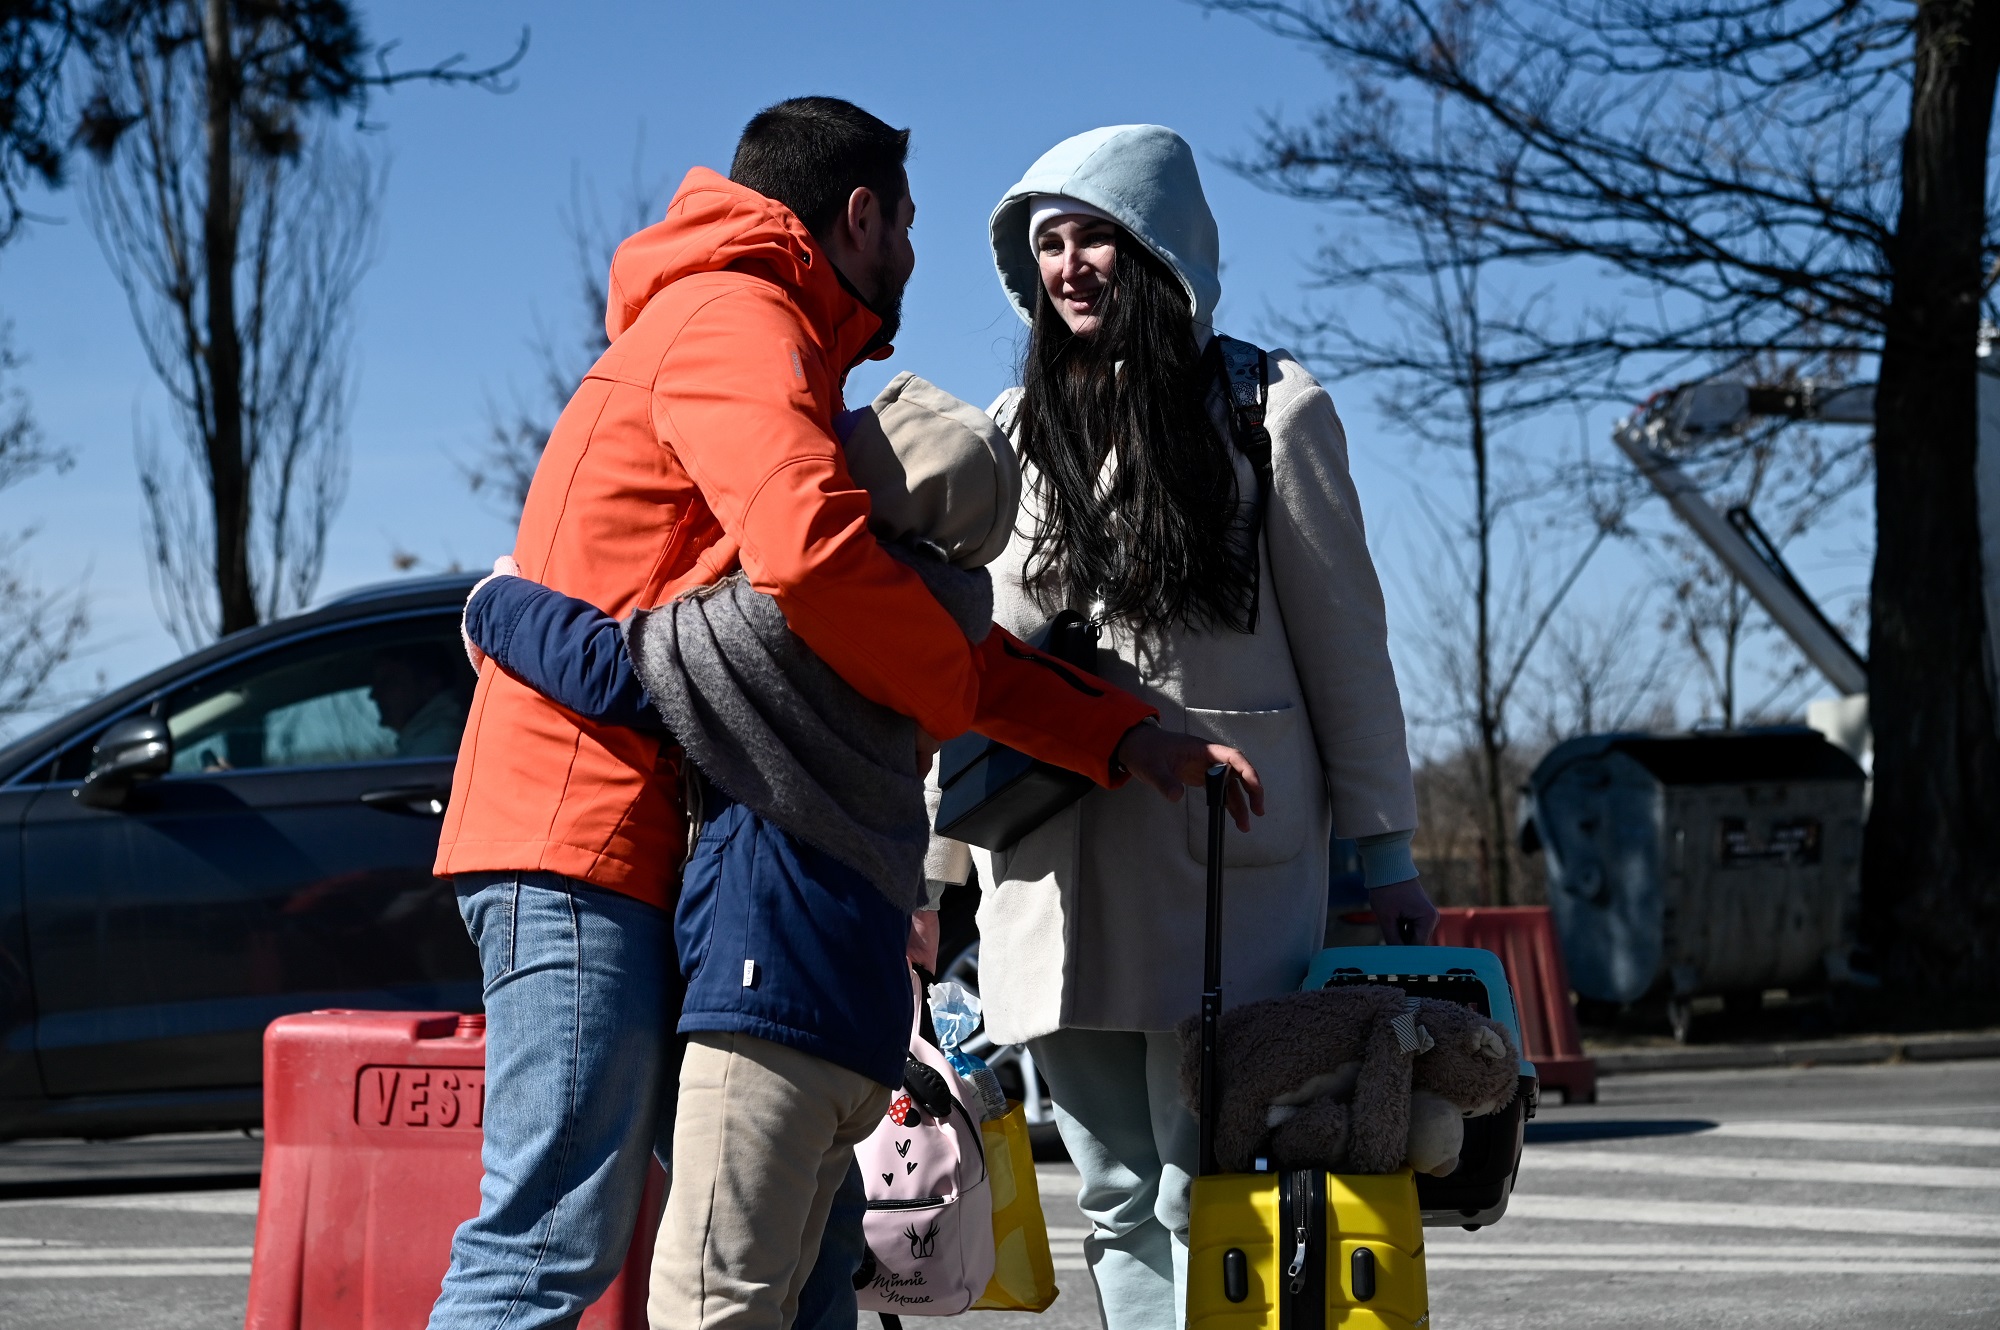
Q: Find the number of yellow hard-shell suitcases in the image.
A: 1